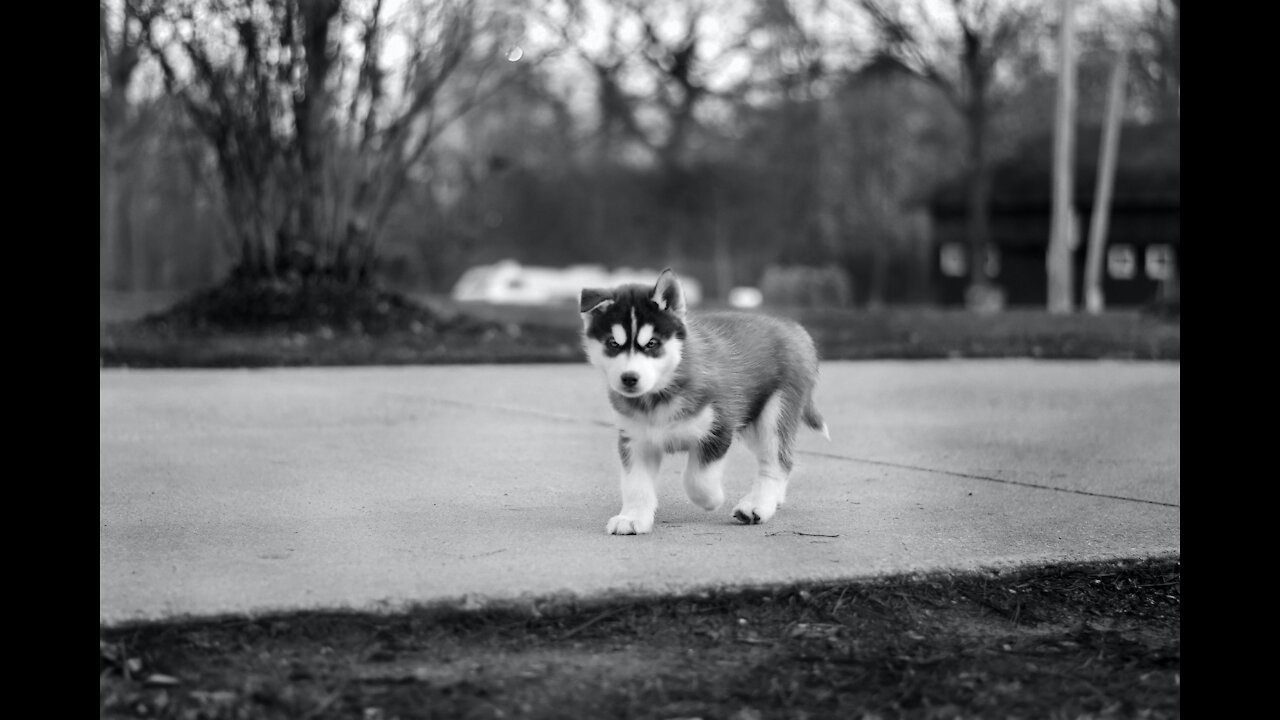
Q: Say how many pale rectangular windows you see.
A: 4